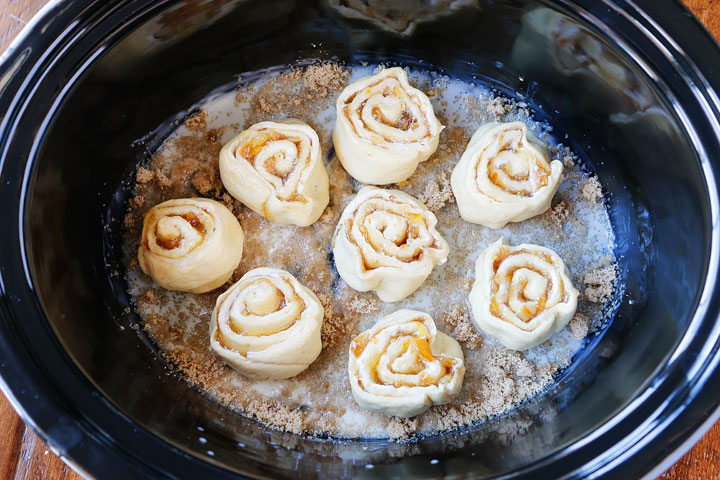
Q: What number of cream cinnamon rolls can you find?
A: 8